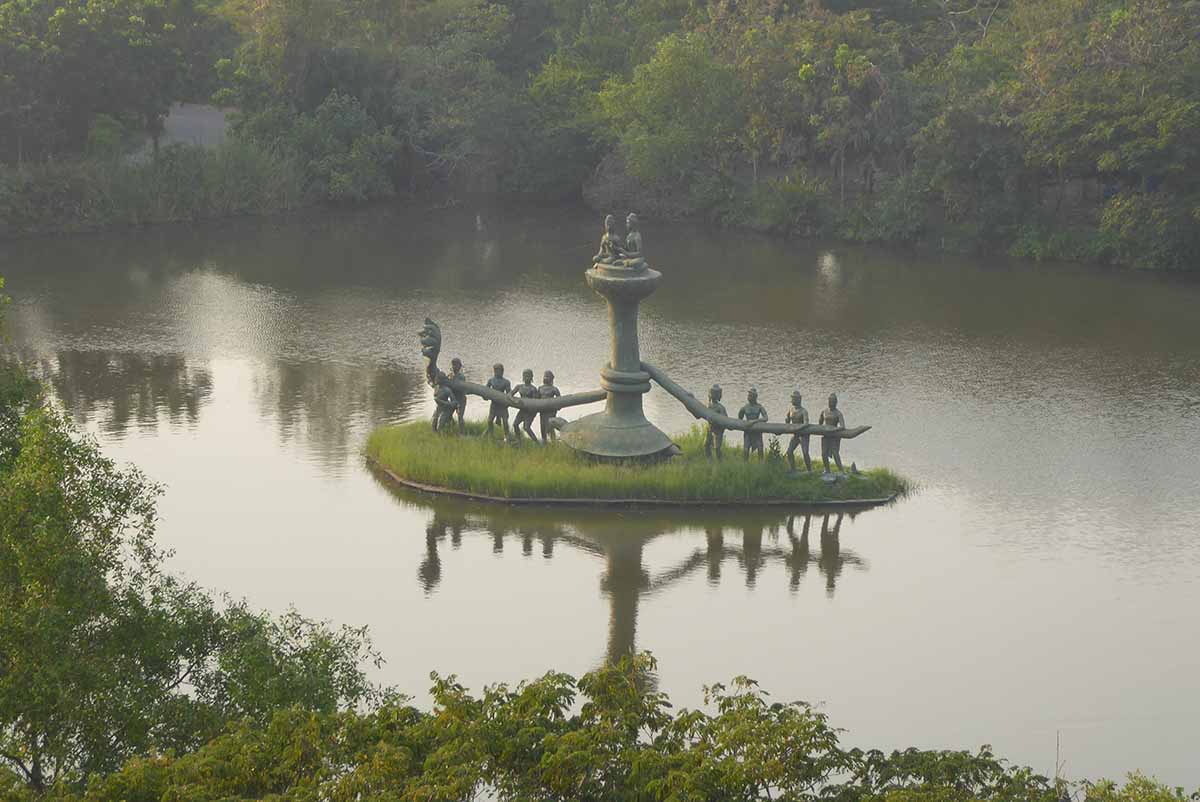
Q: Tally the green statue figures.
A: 11